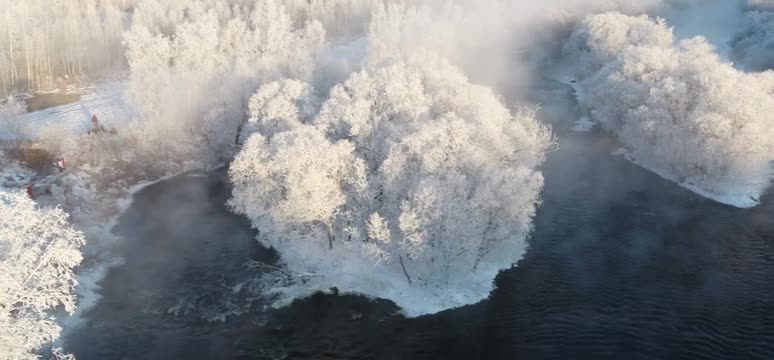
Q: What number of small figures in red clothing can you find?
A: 3